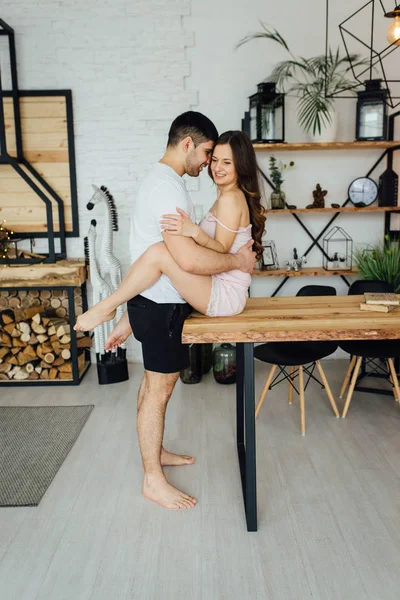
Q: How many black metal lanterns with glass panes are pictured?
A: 2